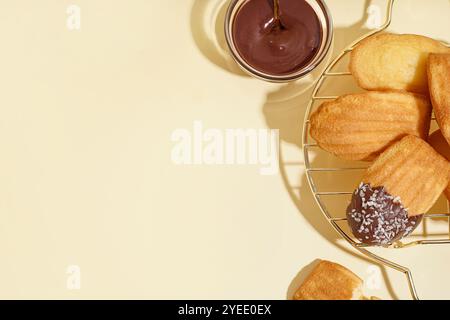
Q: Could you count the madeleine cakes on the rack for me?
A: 5